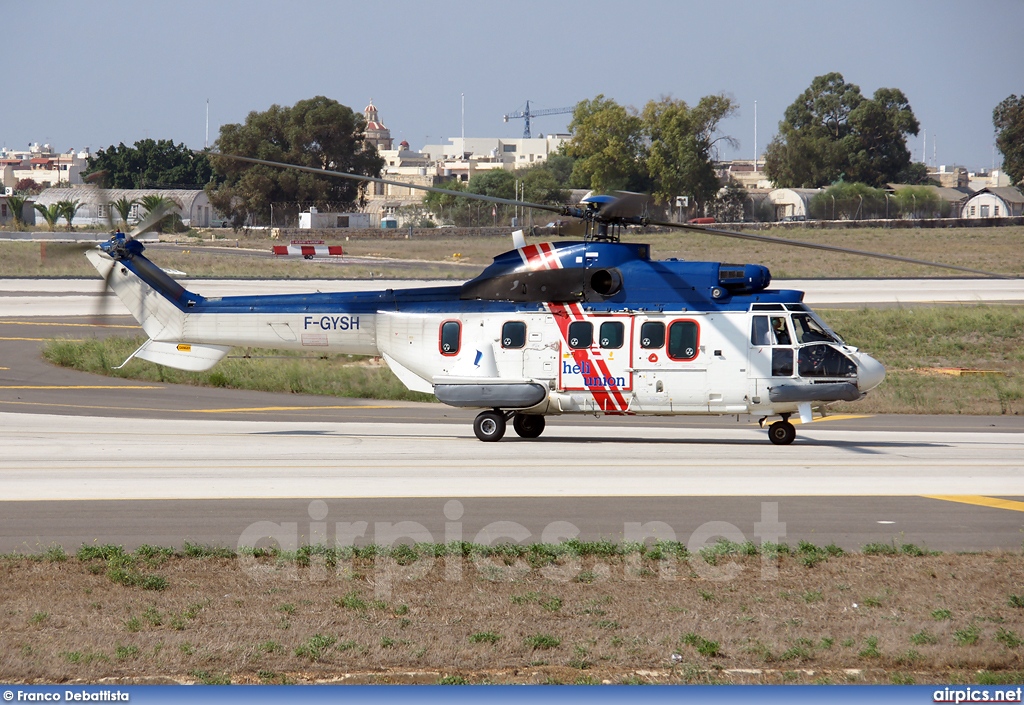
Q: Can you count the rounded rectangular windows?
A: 6